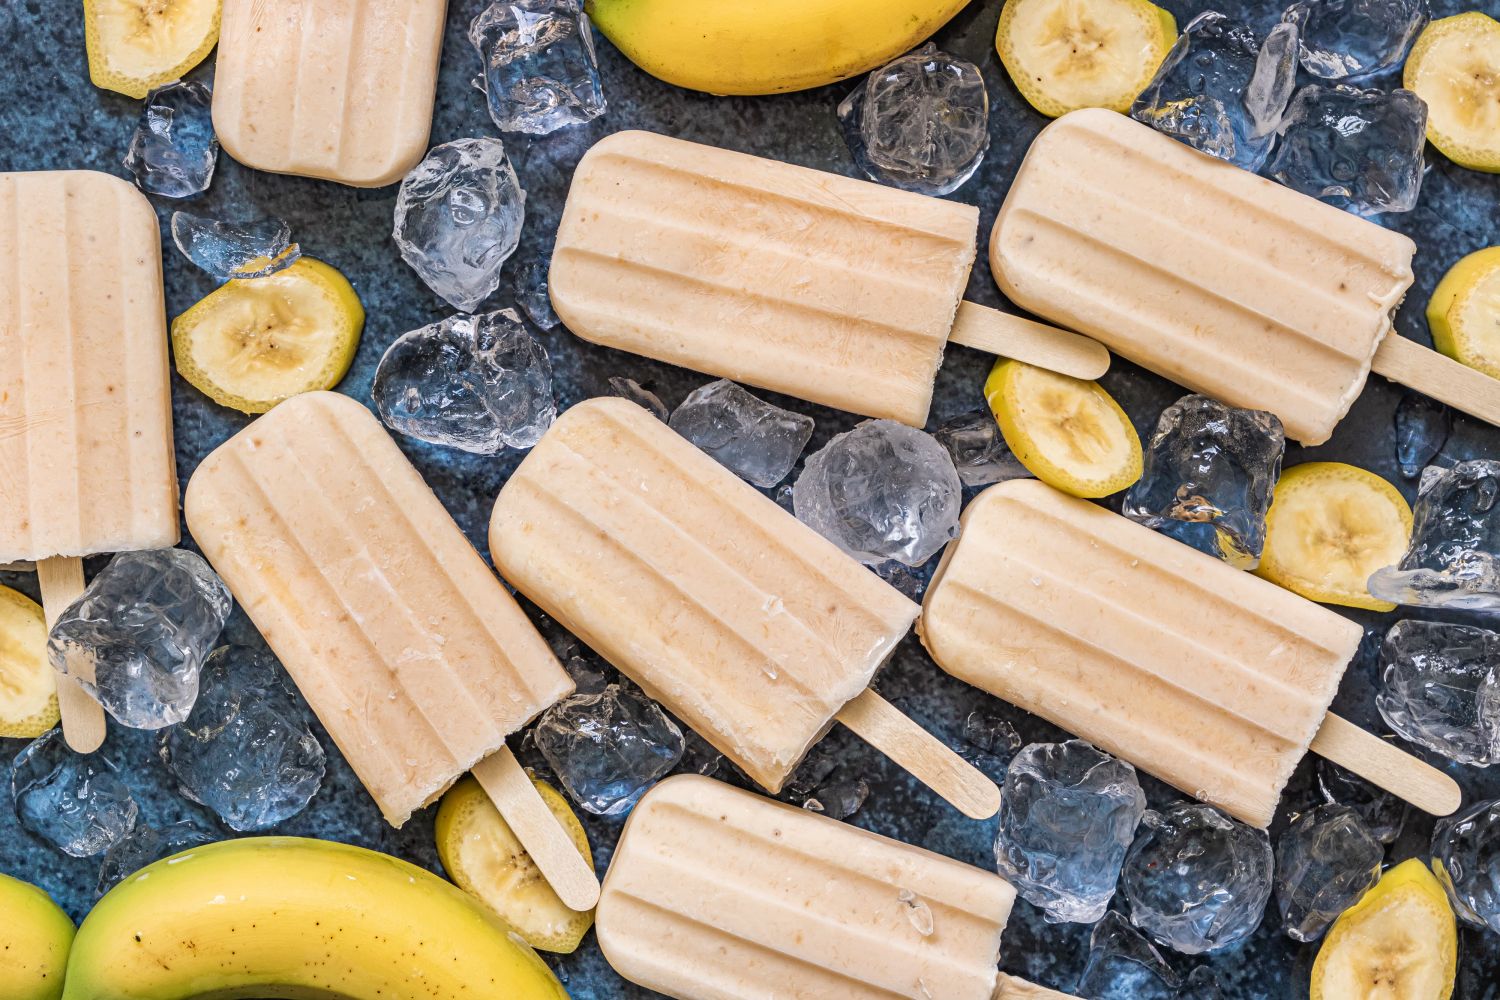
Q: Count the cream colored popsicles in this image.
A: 8